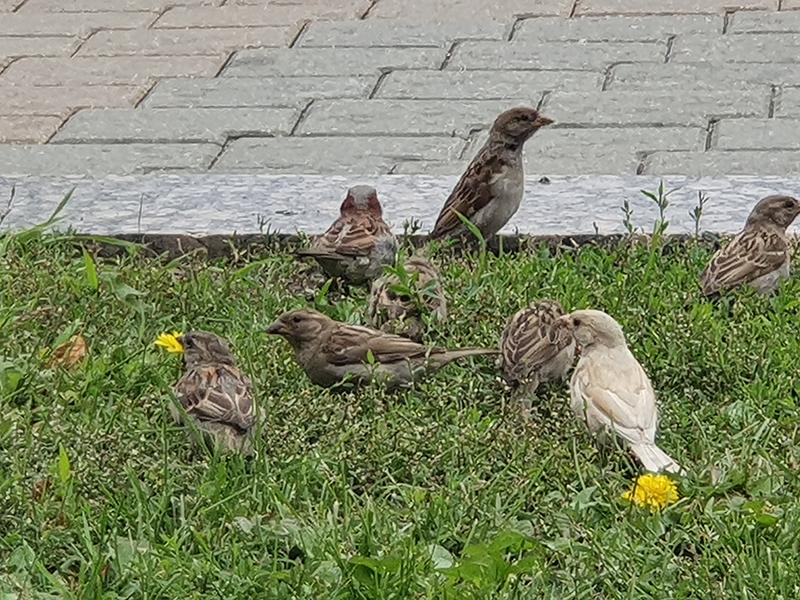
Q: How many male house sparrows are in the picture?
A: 1